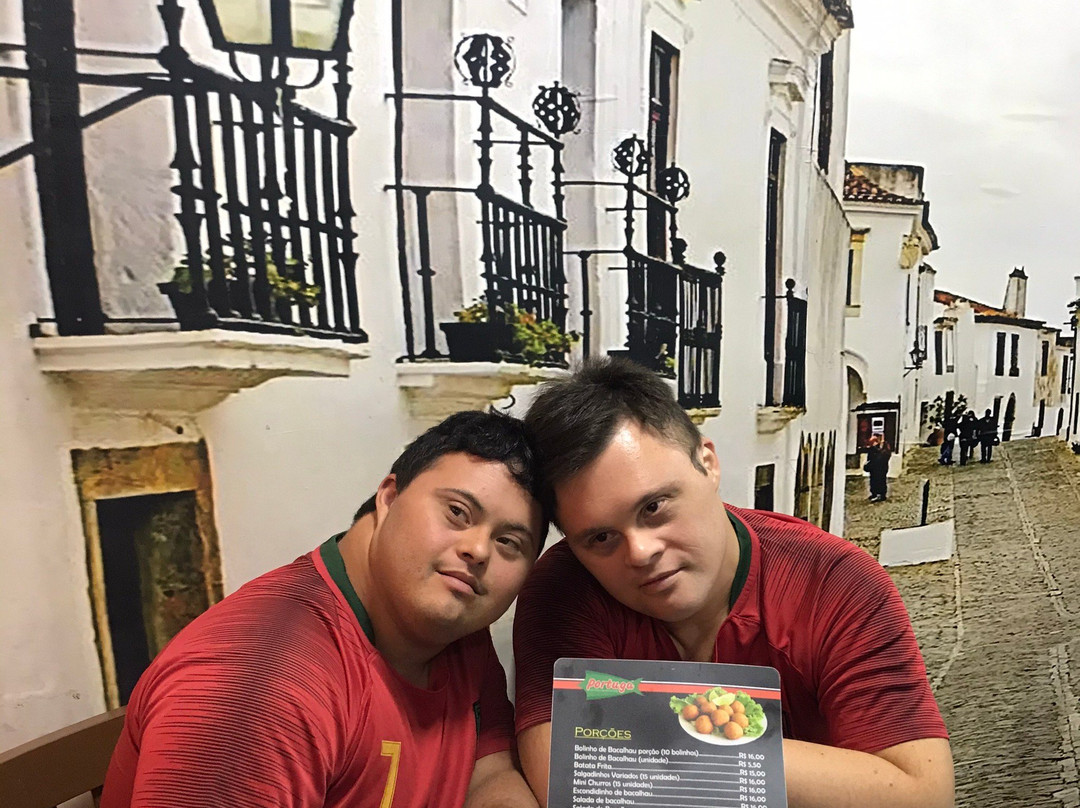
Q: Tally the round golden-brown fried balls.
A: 9